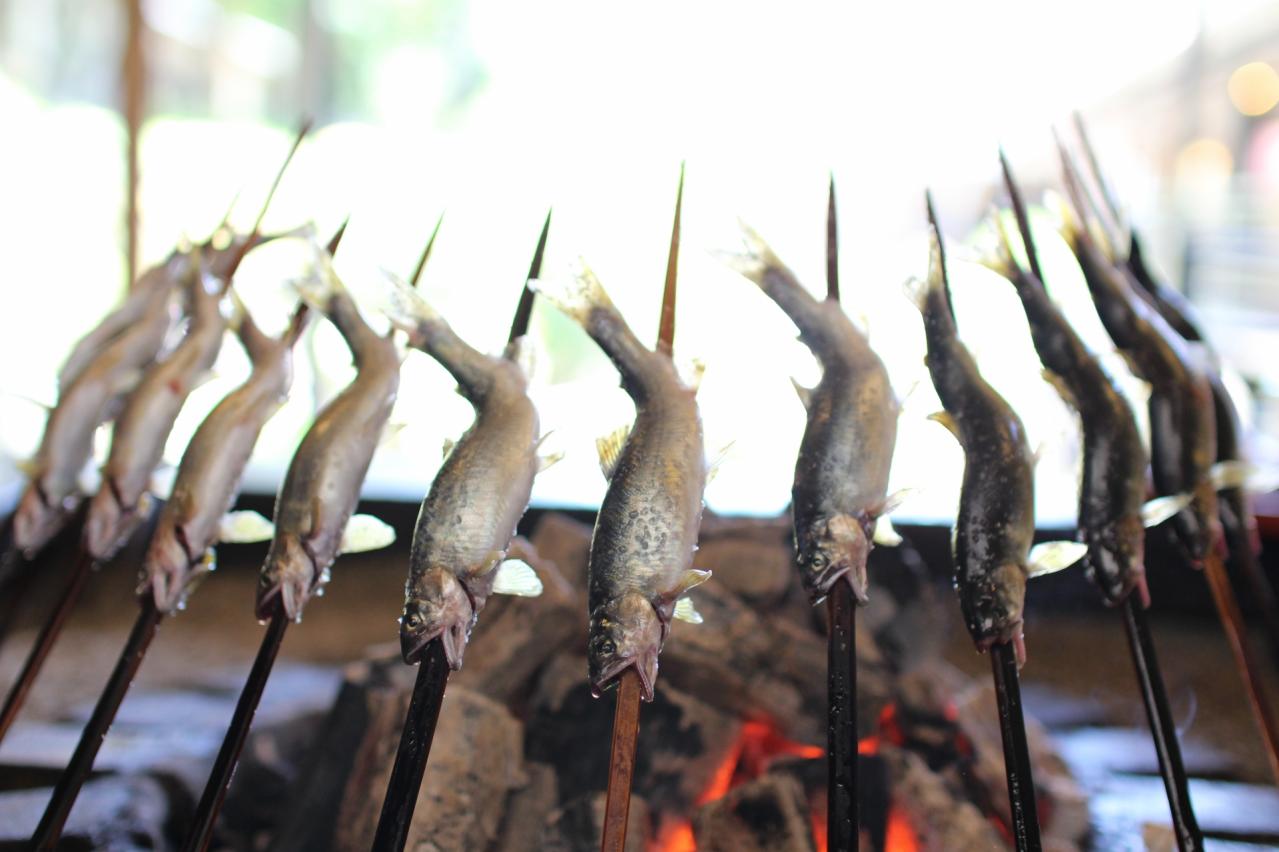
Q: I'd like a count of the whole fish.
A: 12